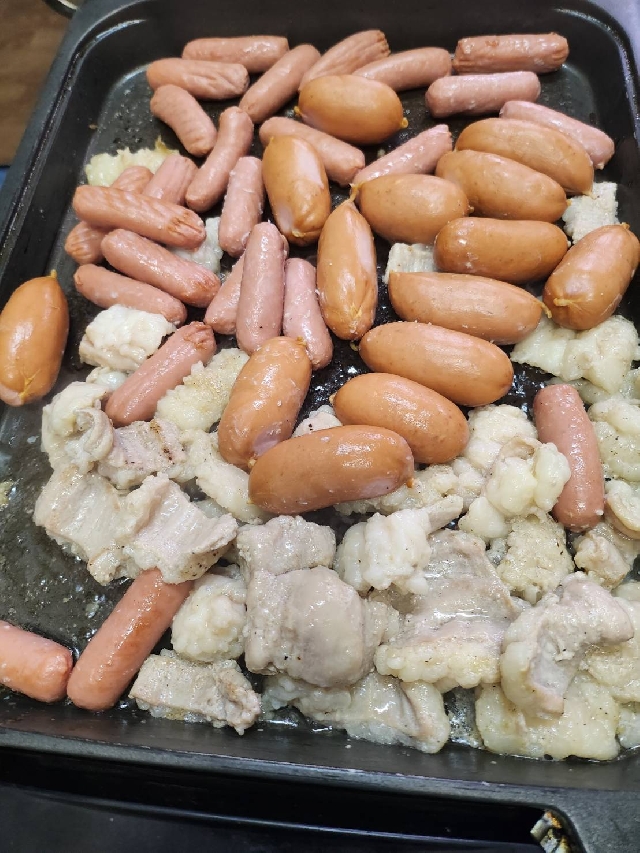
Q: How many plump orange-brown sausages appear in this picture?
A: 14